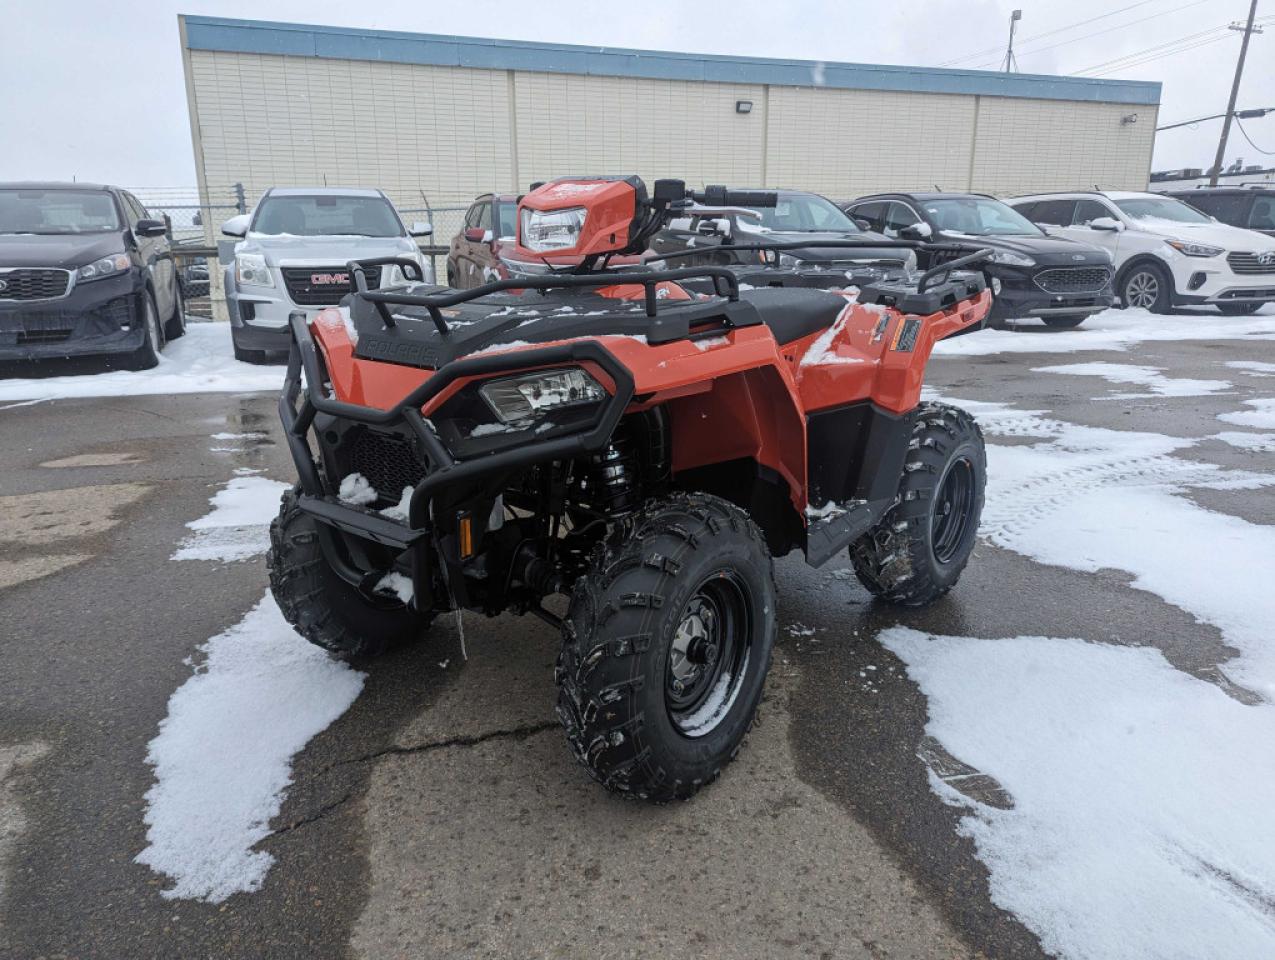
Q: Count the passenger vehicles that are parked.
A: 7